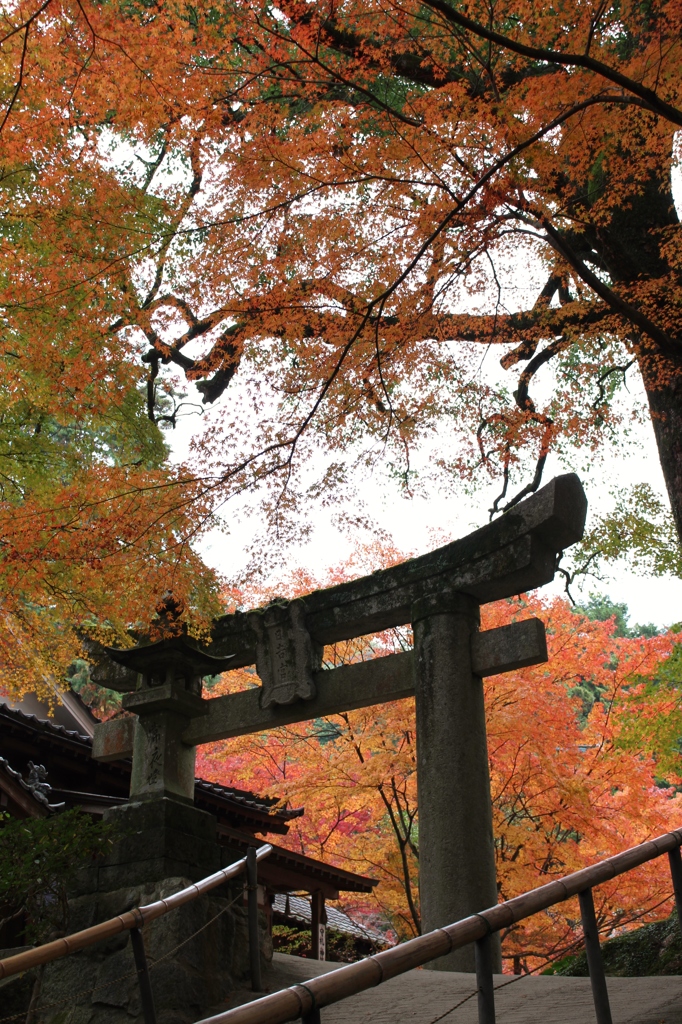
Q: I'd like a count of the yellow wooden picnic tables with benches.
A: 0